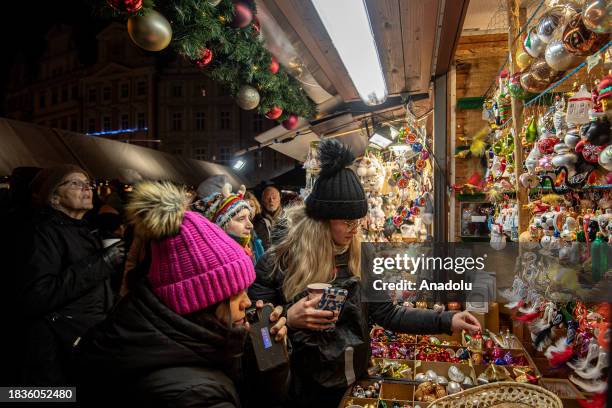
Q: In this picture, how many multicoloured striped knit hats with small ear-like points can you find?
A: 1